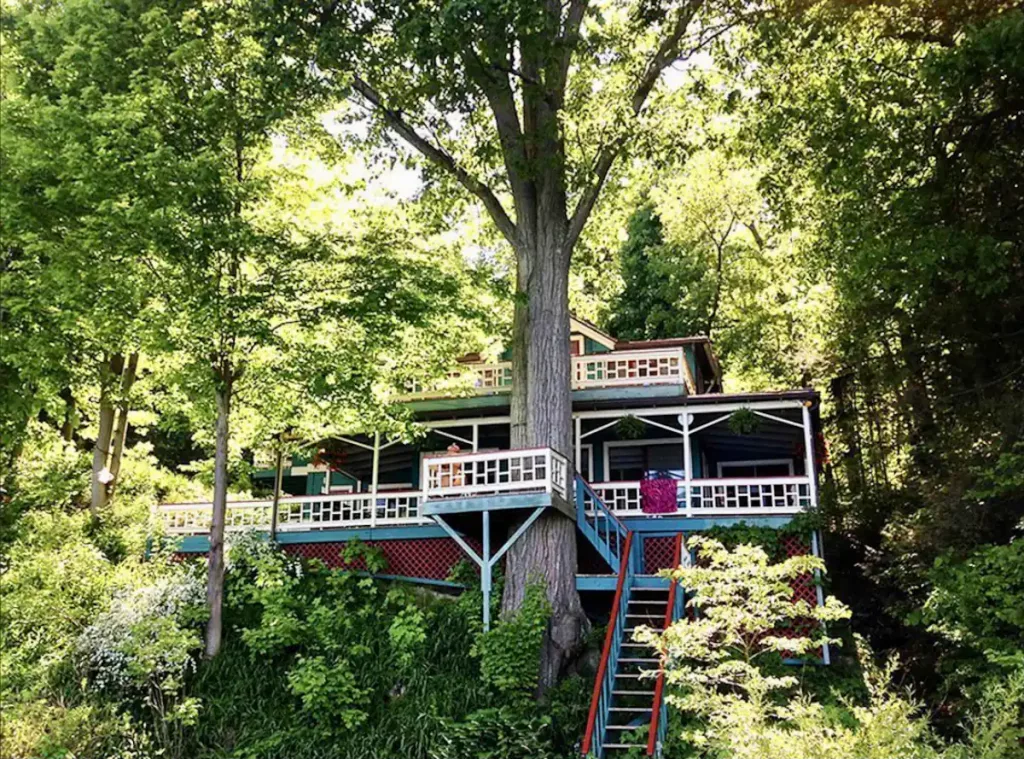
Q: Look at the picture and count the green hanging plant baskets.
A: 2